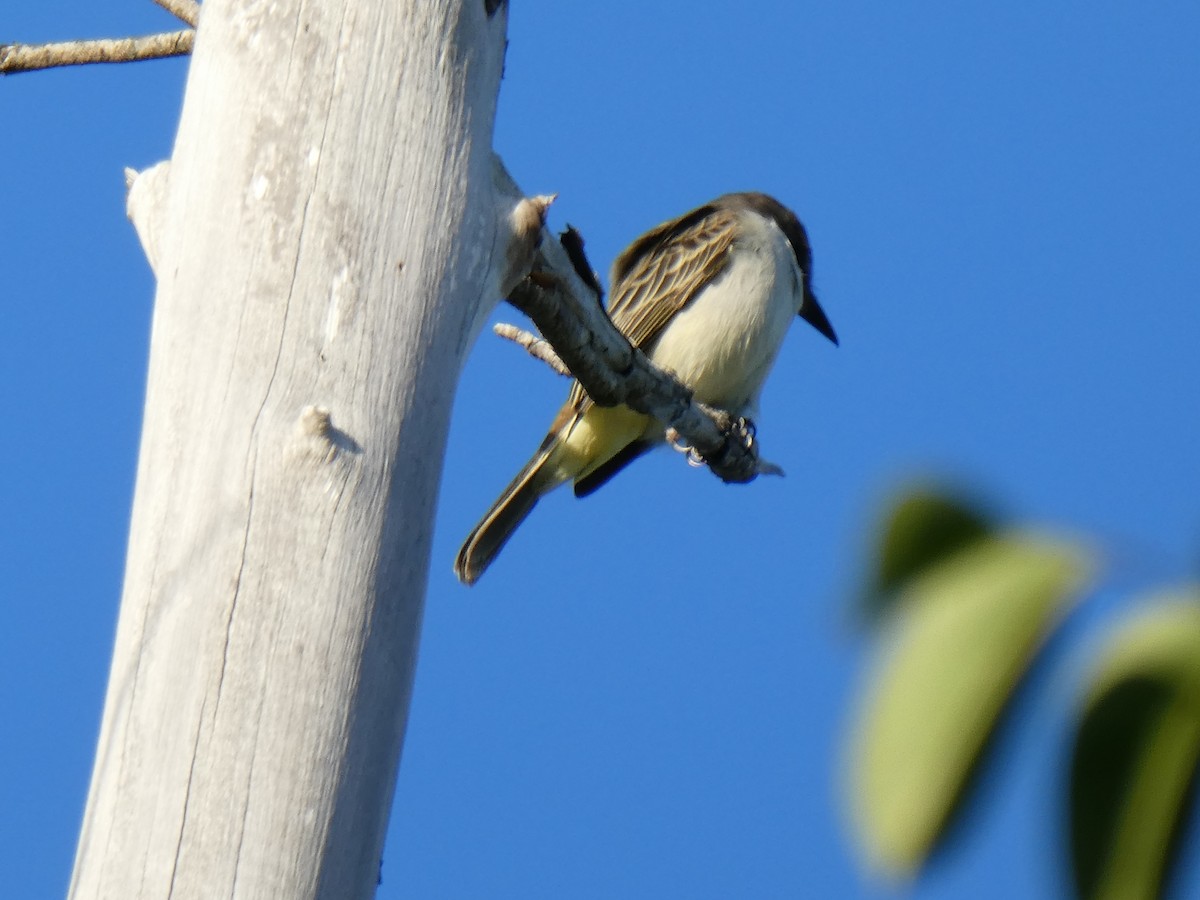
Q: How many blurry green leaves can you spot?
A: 3